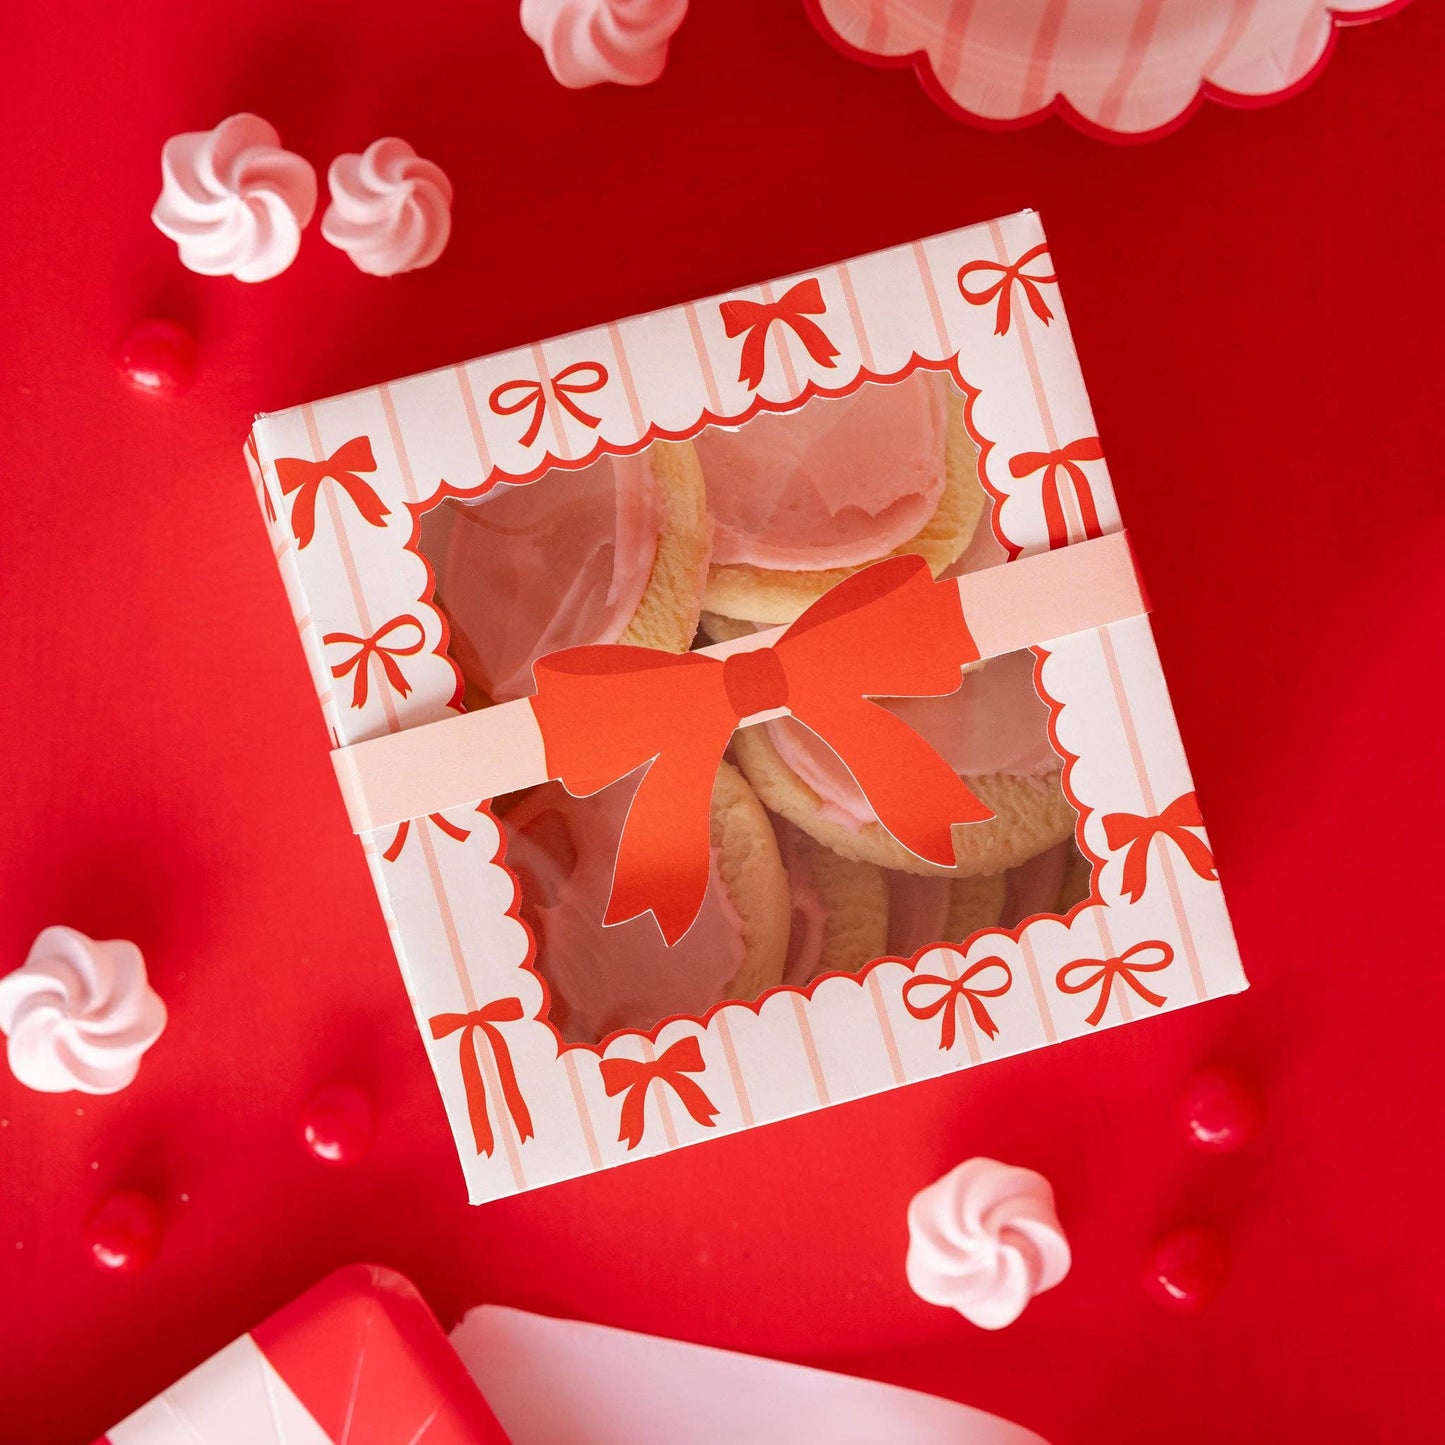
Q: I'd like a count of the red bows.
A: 13